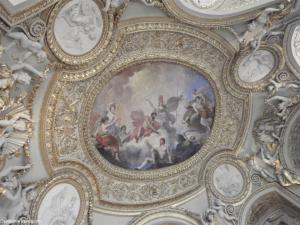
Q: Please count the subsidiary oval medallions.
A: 4